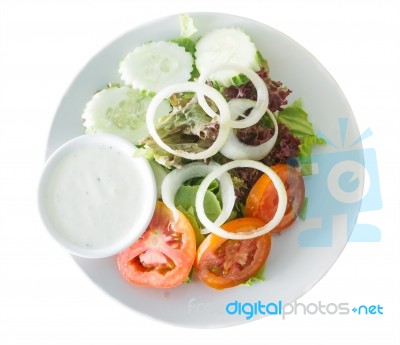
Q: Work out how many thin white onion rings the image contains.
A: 5